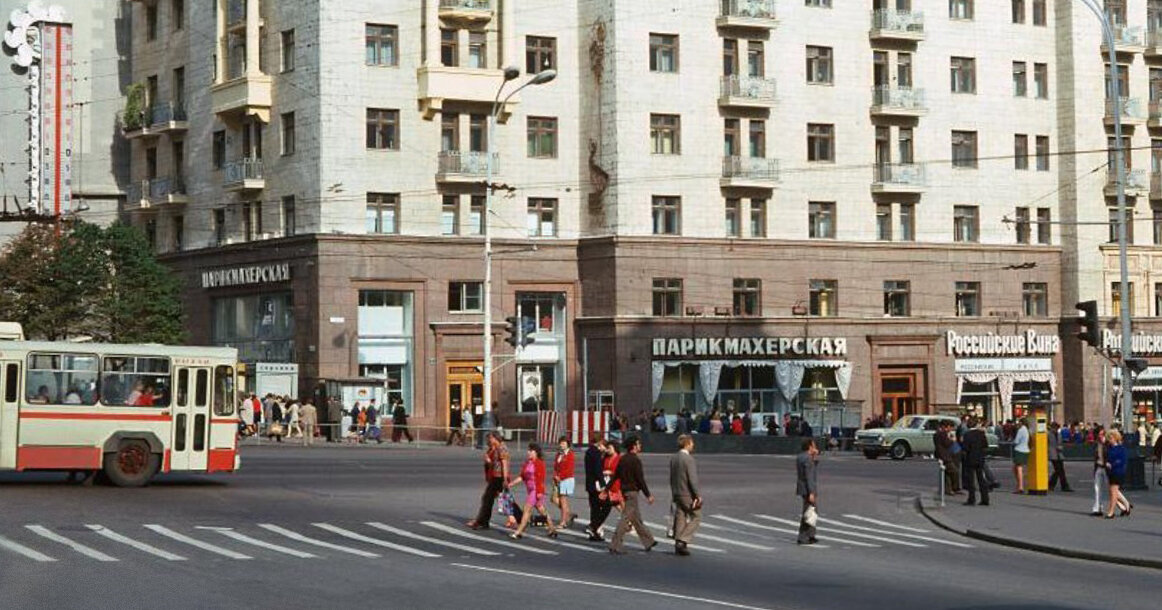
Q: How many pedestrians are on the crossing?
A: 8